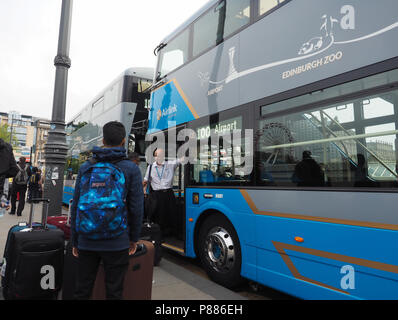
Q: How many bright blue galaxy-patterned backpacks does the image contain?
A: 1